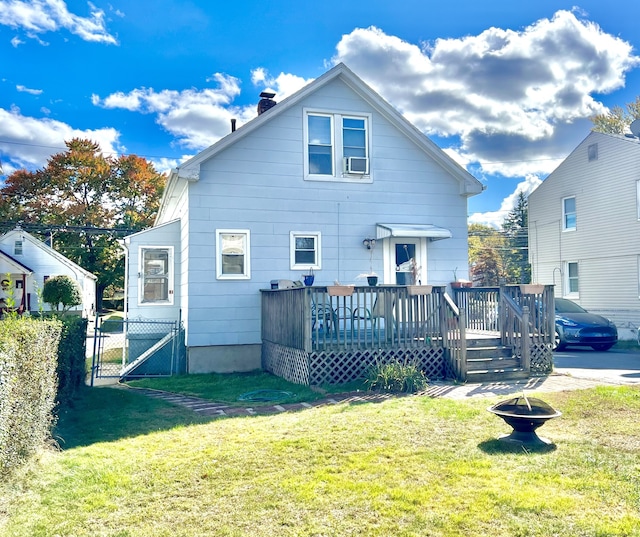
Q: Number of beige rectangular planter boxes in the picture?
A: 3